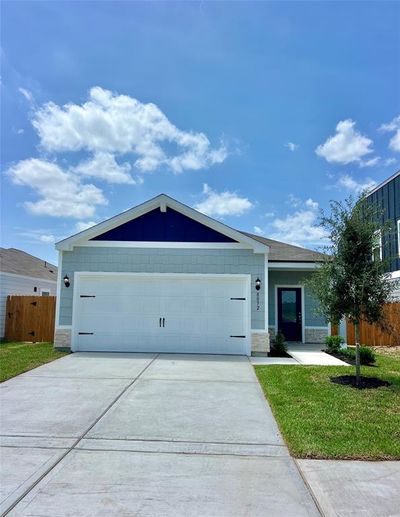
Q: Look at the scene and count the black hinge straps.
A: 4